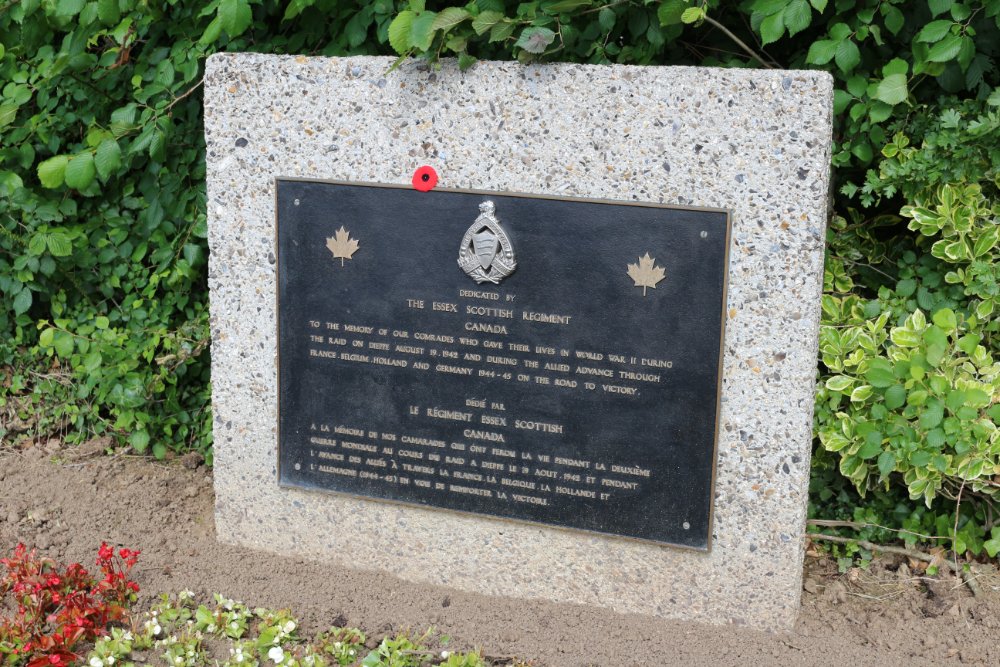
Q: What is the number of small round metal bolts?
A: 4